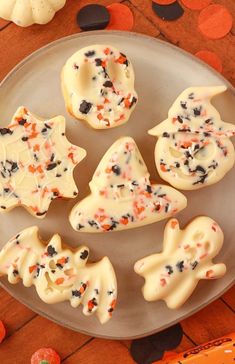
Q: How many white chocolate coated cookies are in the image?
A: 6